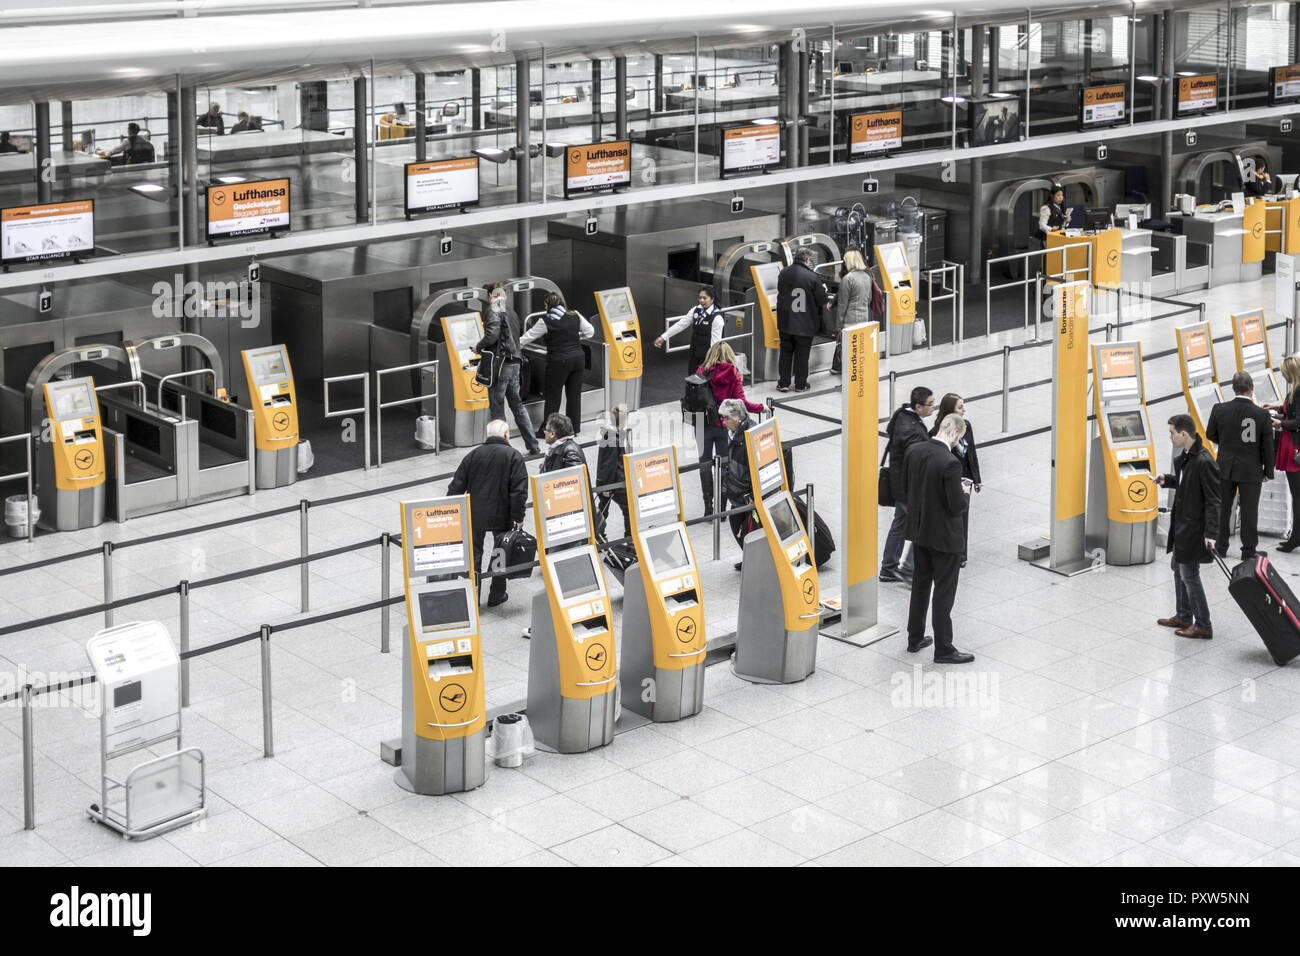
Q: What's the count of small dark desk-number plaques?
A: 9